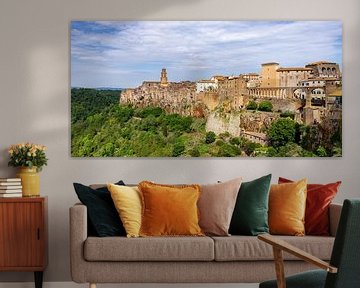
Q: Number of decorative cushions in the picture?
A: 7